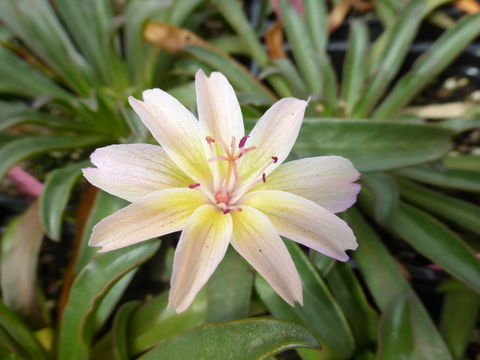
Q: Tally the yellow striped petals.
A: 9